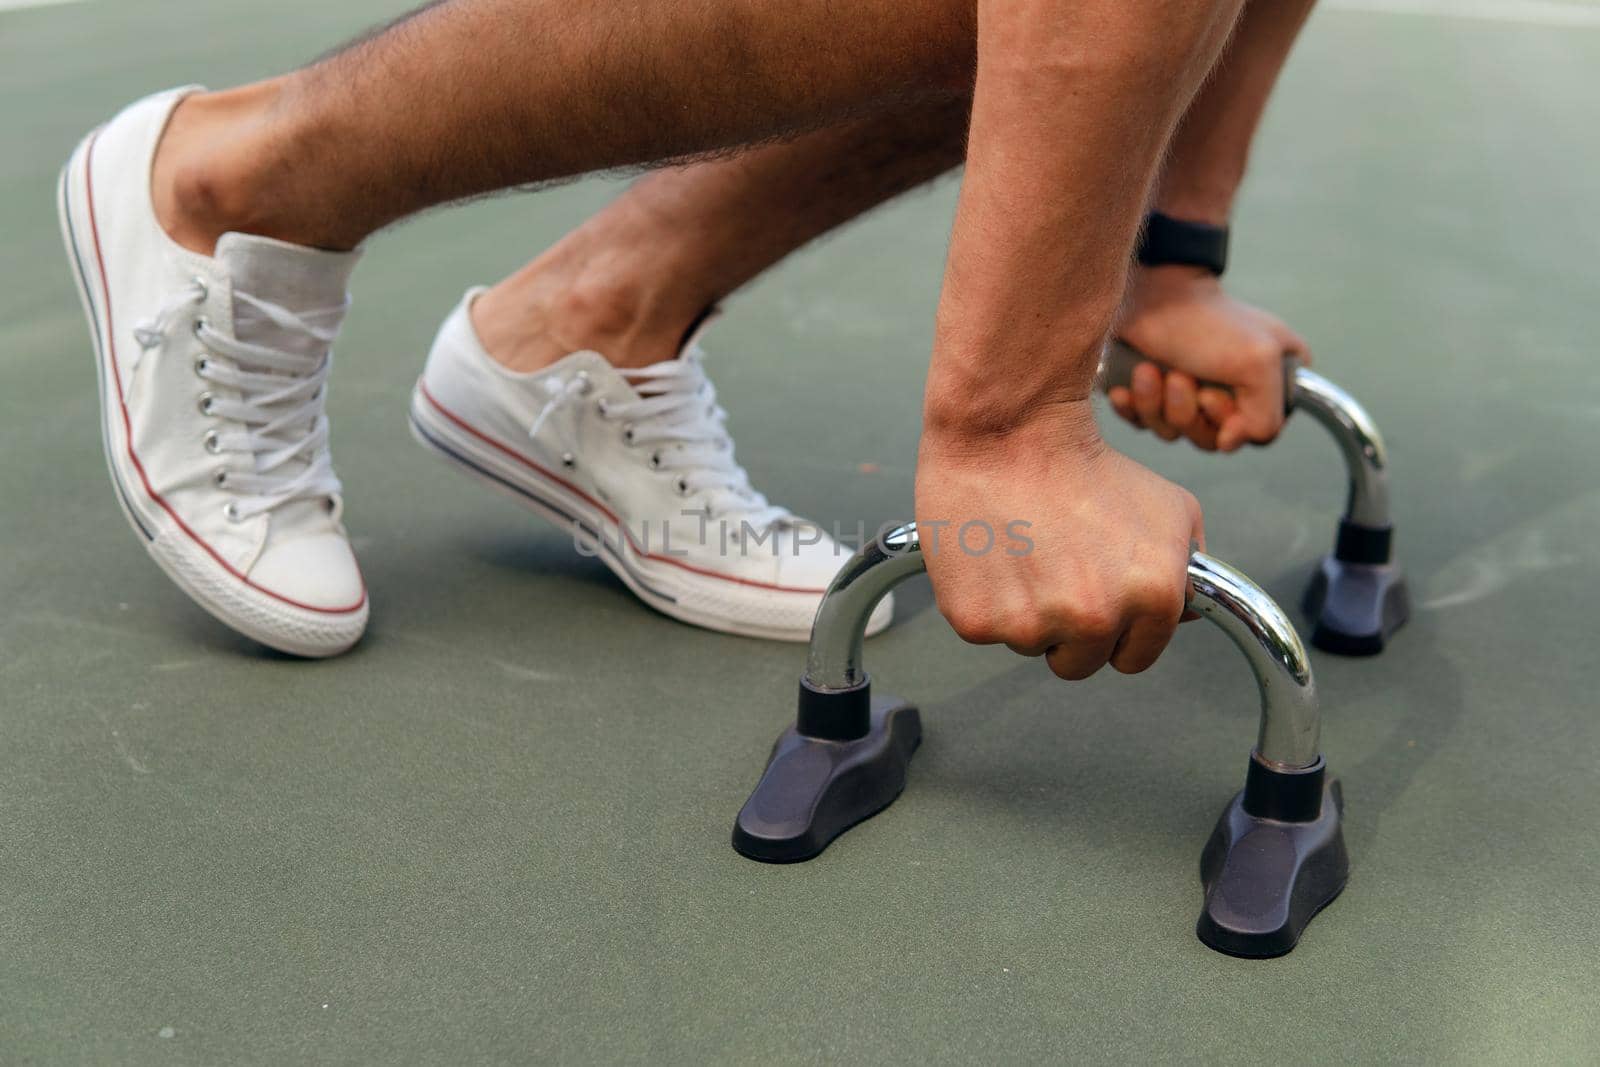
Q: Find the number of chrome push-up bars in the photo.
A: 2